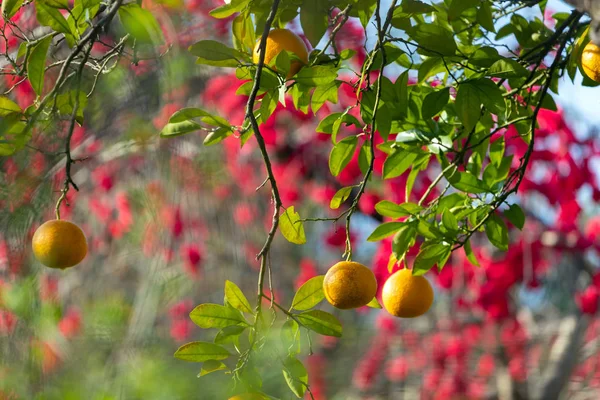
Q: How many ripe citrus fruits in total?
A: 5